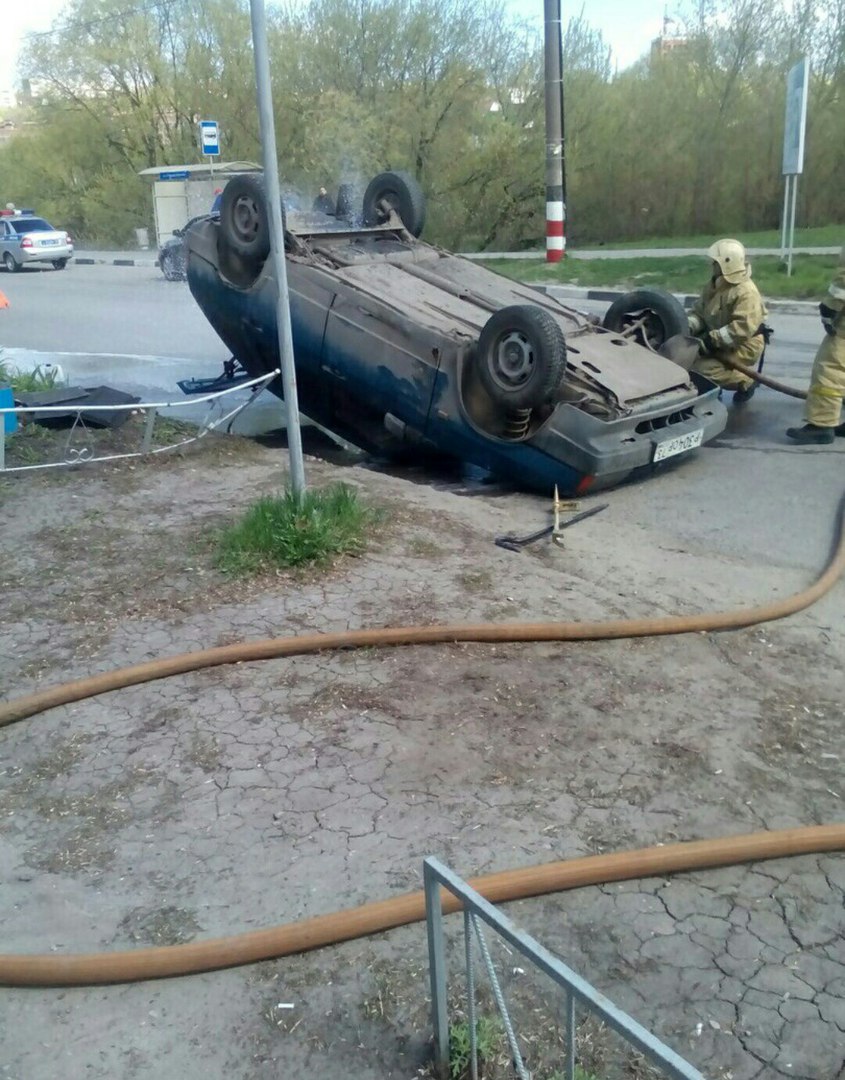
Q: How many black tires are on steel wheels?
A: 4